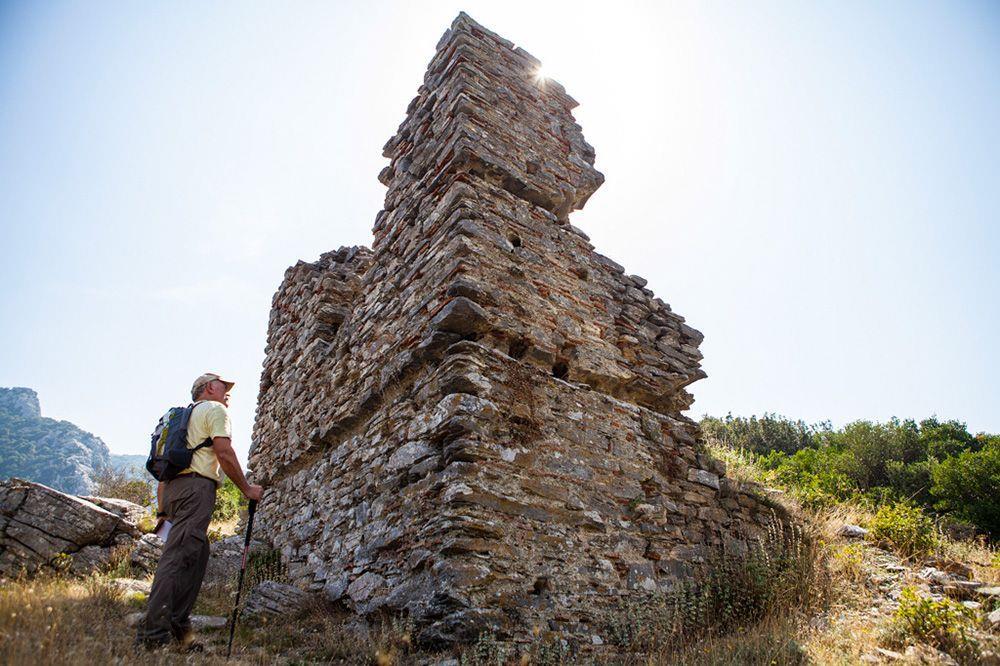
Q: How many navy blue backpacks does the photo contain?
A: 1